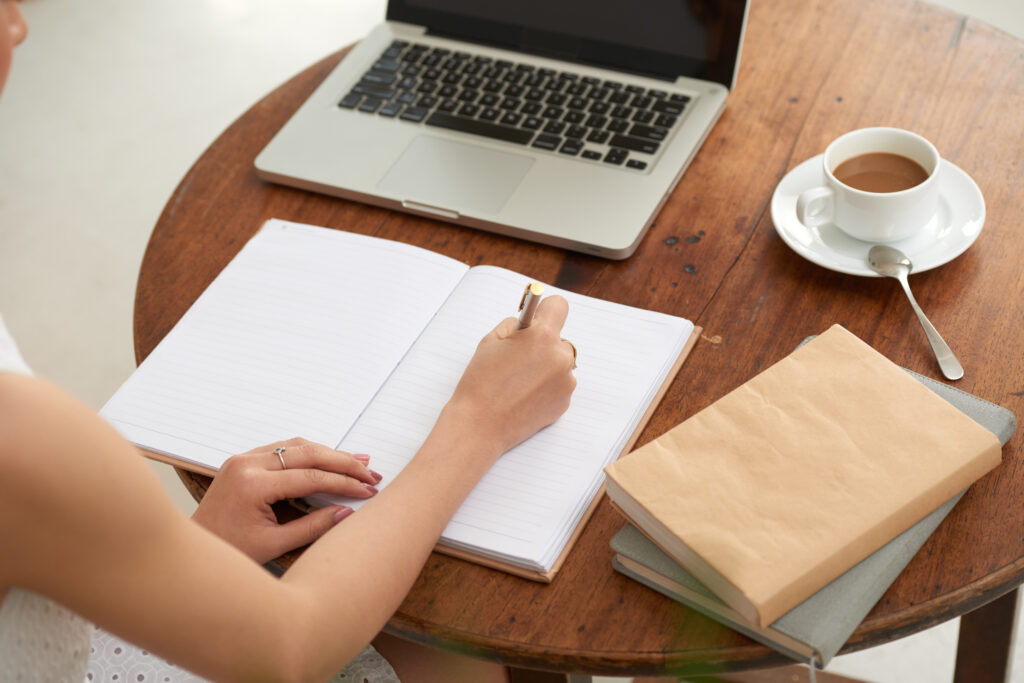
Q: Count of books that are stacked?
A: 2